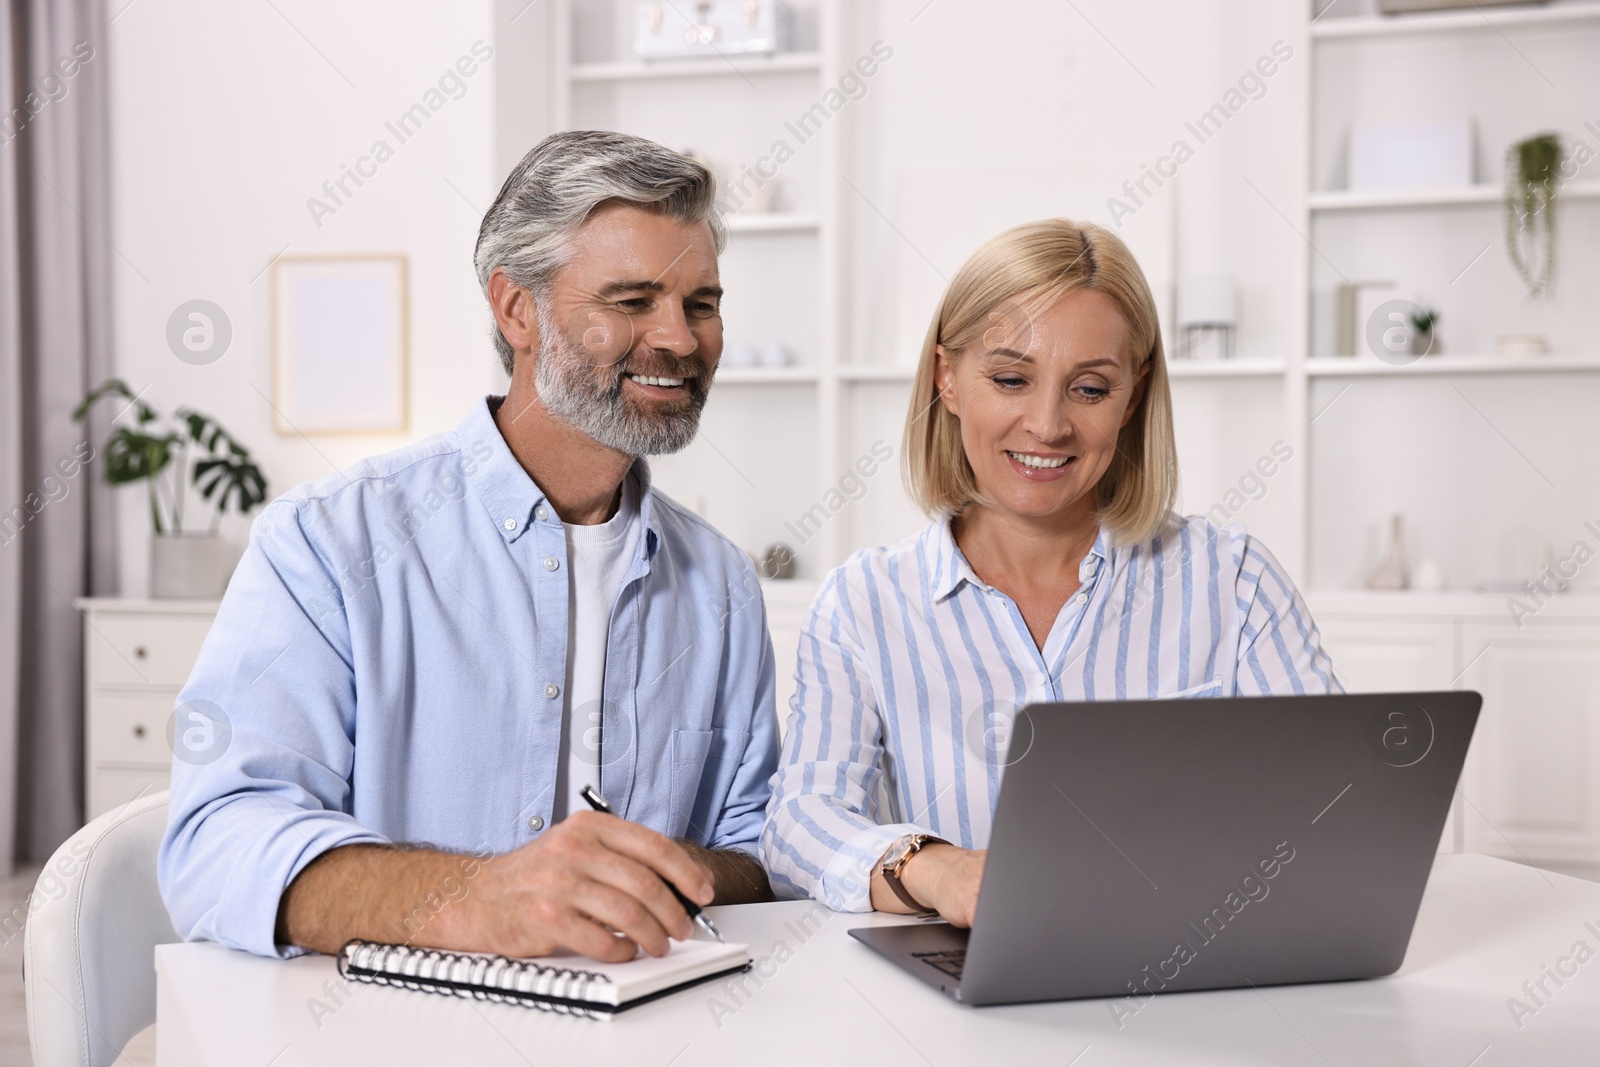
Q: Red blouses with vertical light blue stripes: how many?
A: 0